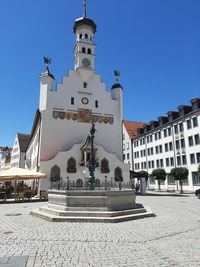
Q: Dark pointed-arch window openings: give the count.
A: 4